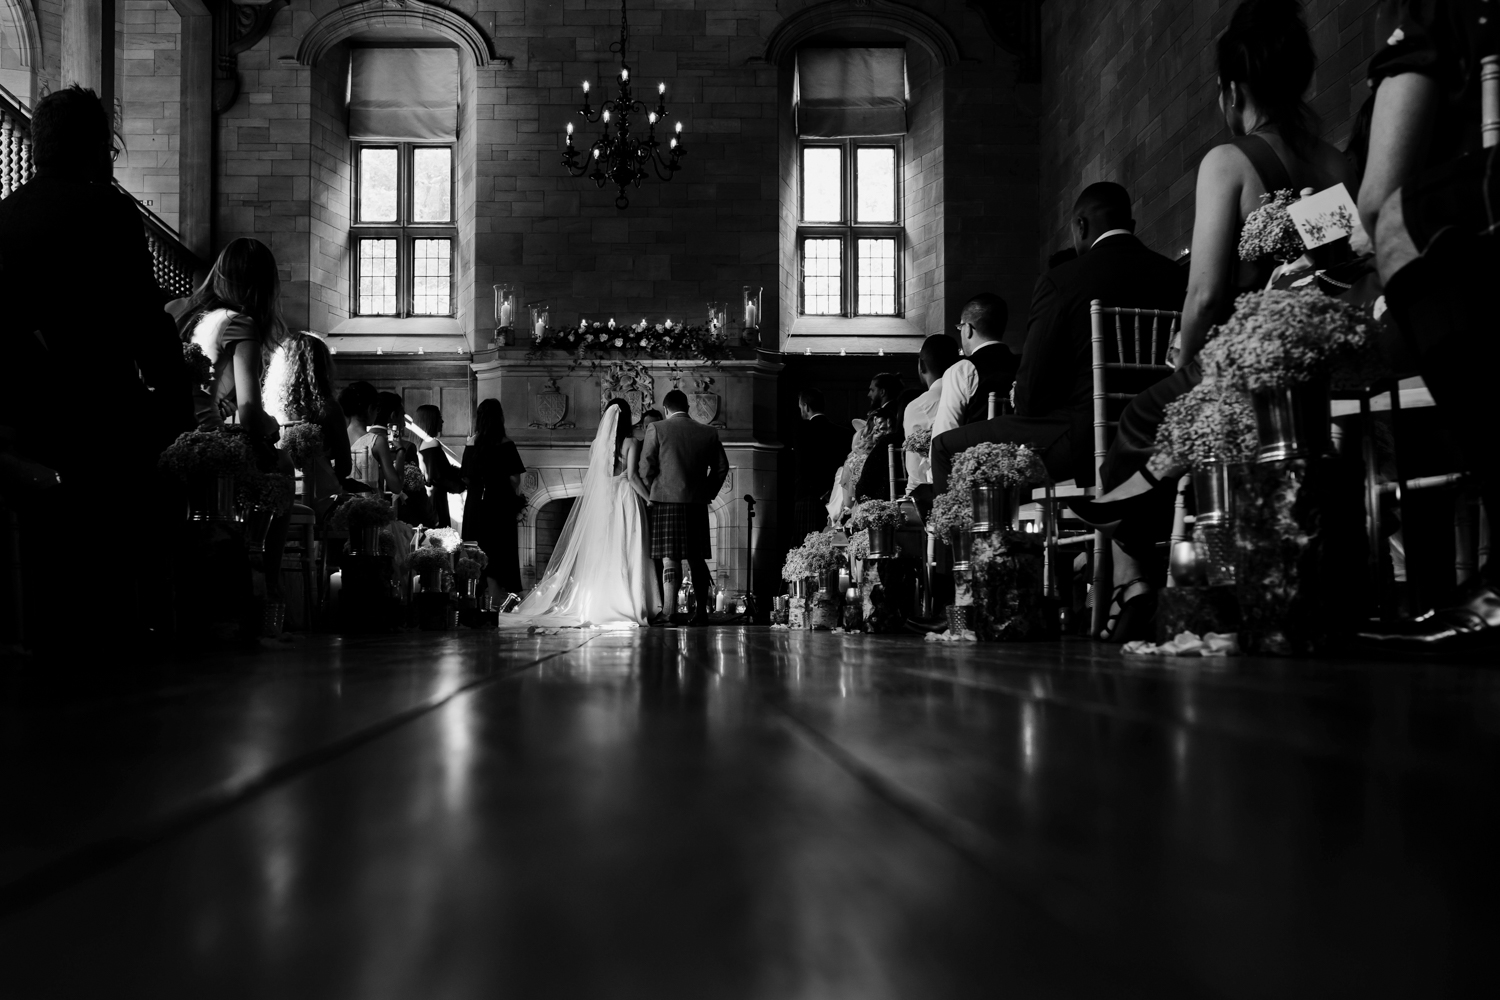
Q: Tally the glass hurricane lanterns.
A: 4